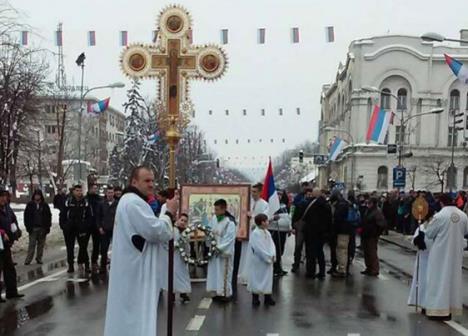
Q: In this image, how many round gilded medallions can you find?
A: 3